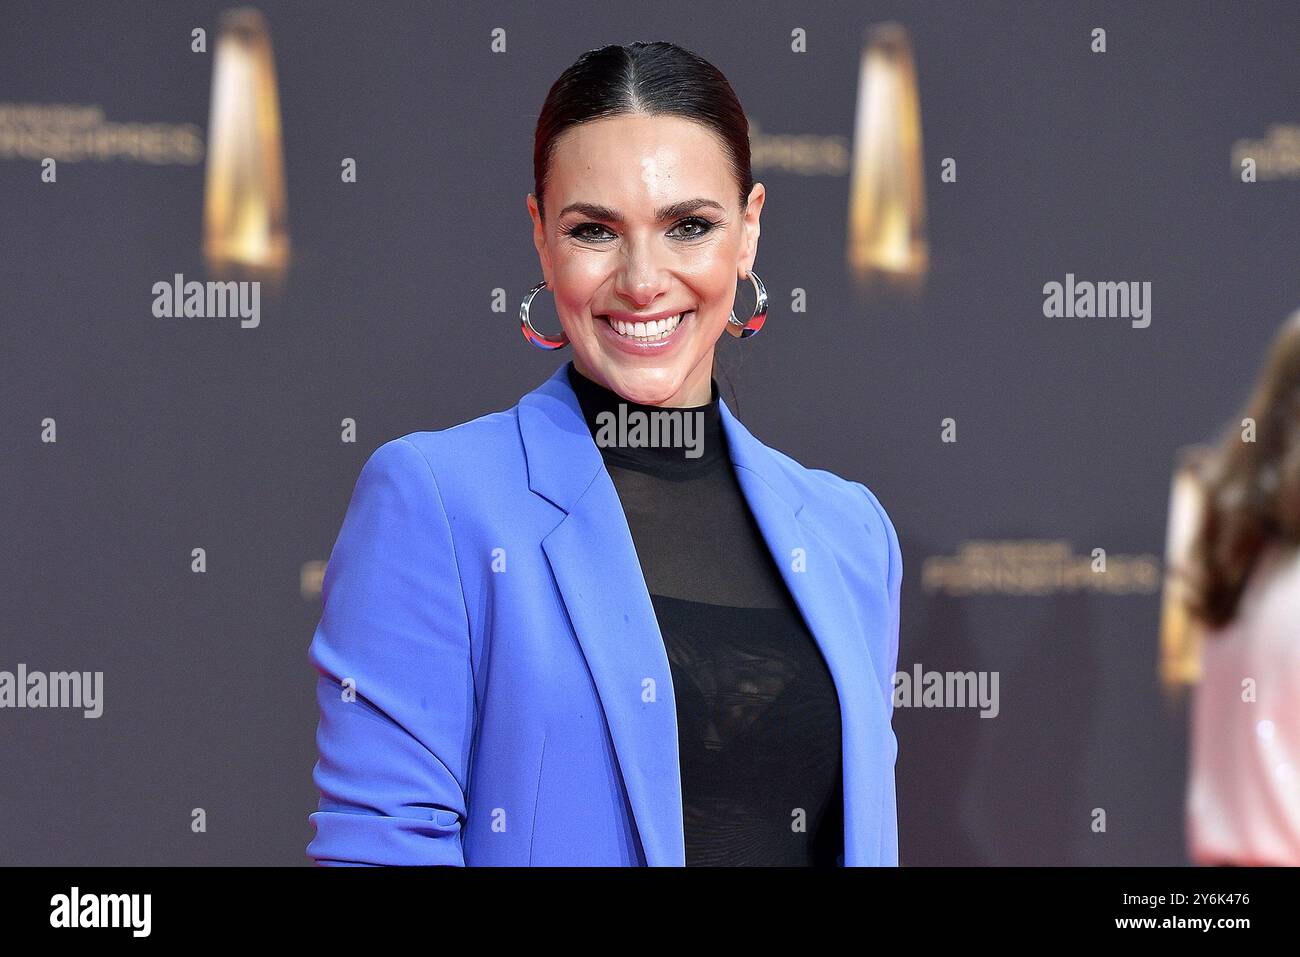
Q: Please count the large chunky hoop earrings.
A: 2